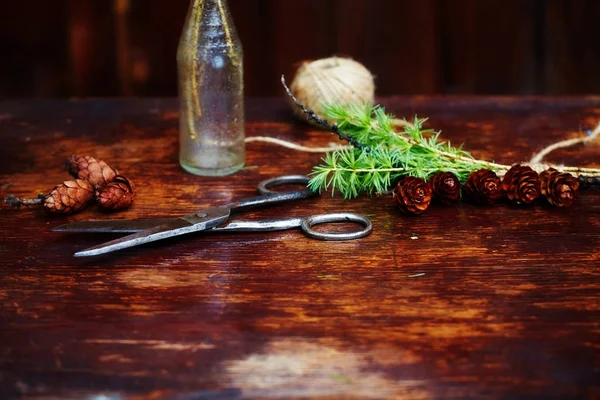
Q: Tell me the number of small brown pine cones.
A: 8